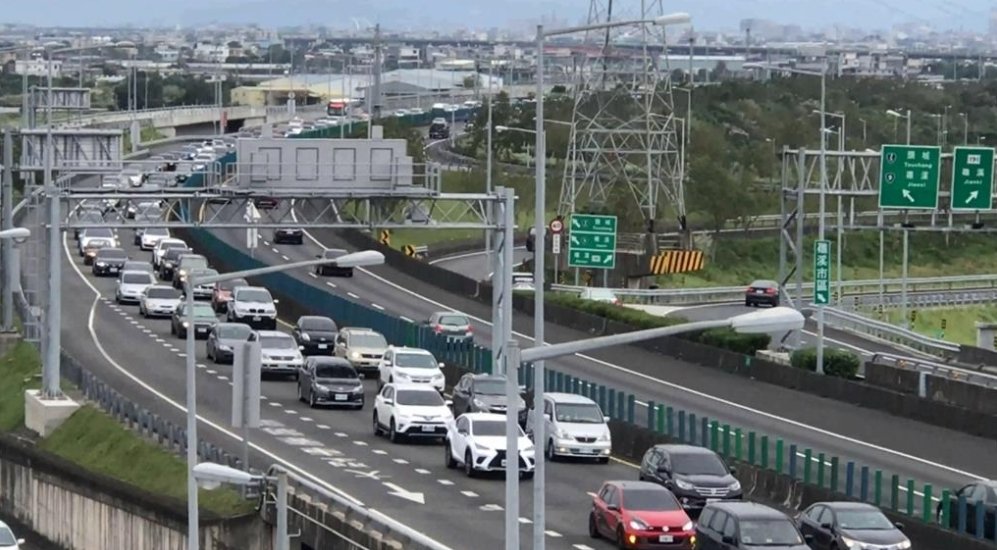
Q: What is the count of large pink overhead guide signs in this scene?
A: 0